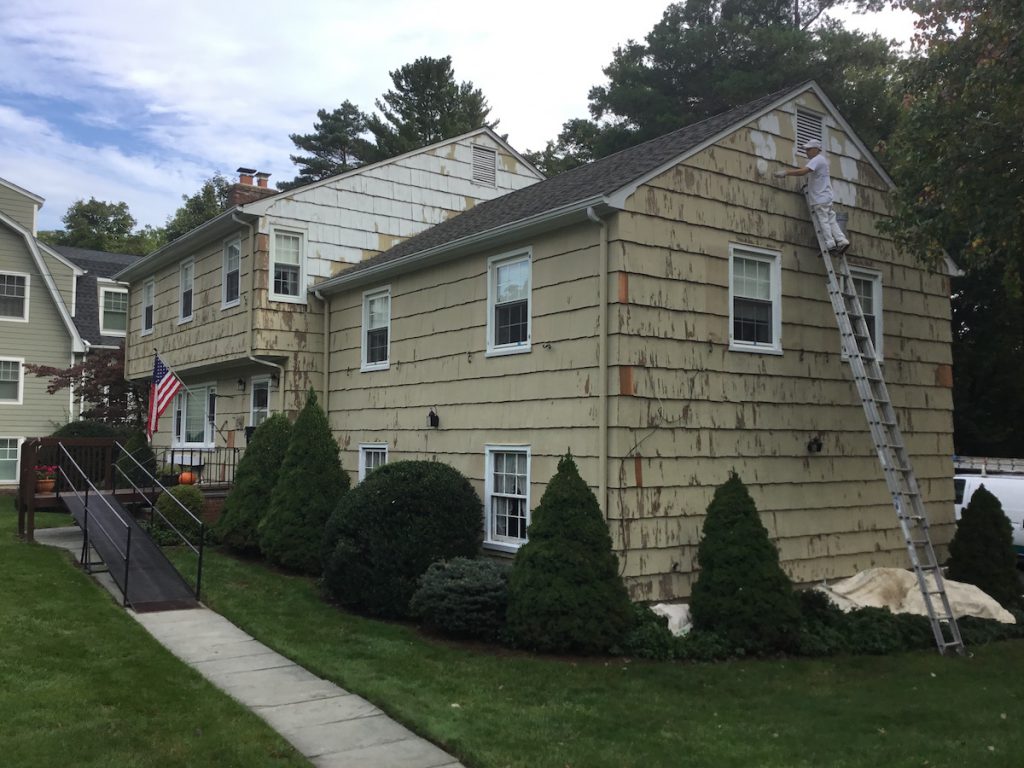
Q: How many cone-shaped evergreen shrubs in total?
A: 5